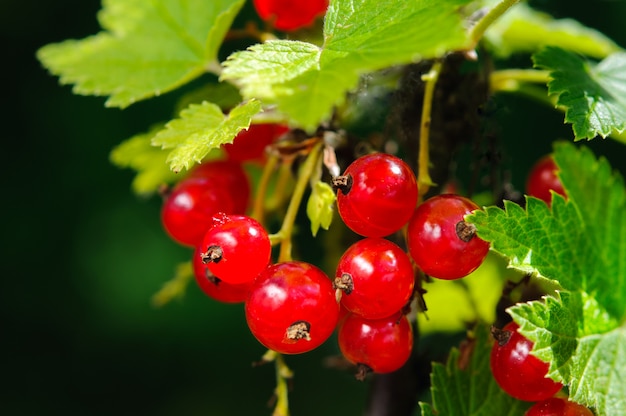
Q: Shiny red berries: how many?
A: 14